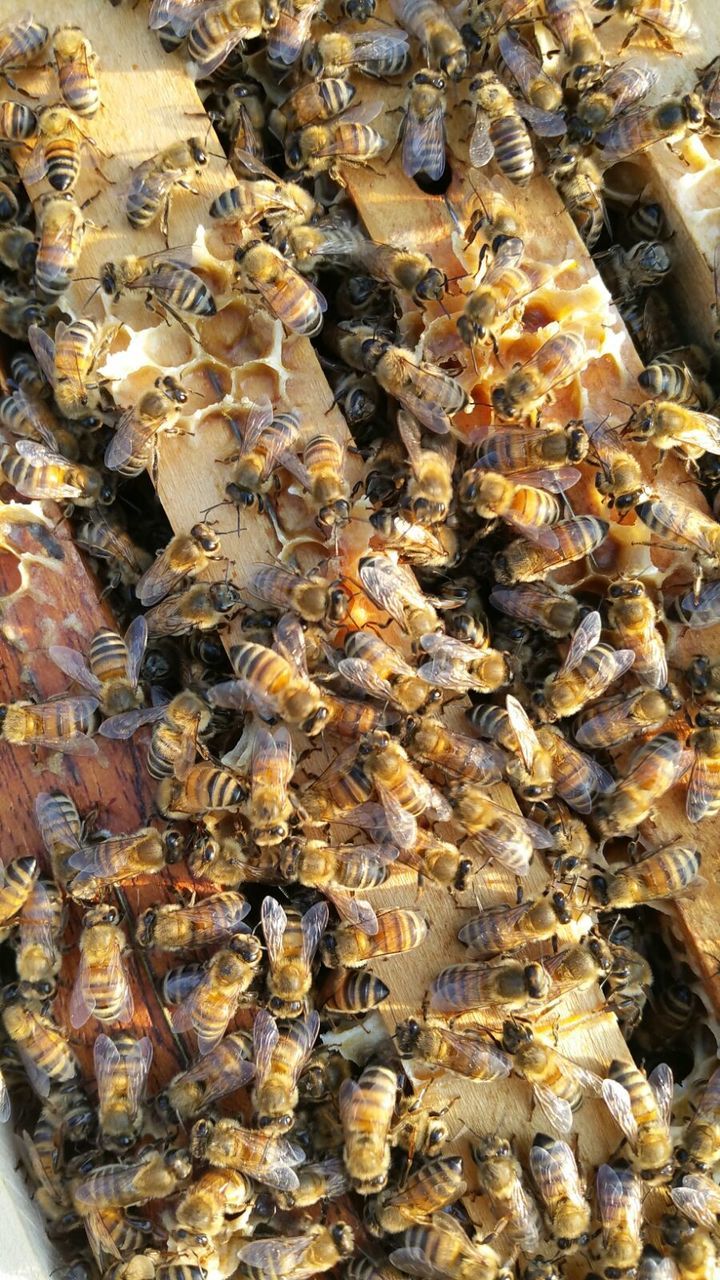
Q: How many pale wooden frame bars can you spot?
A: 3